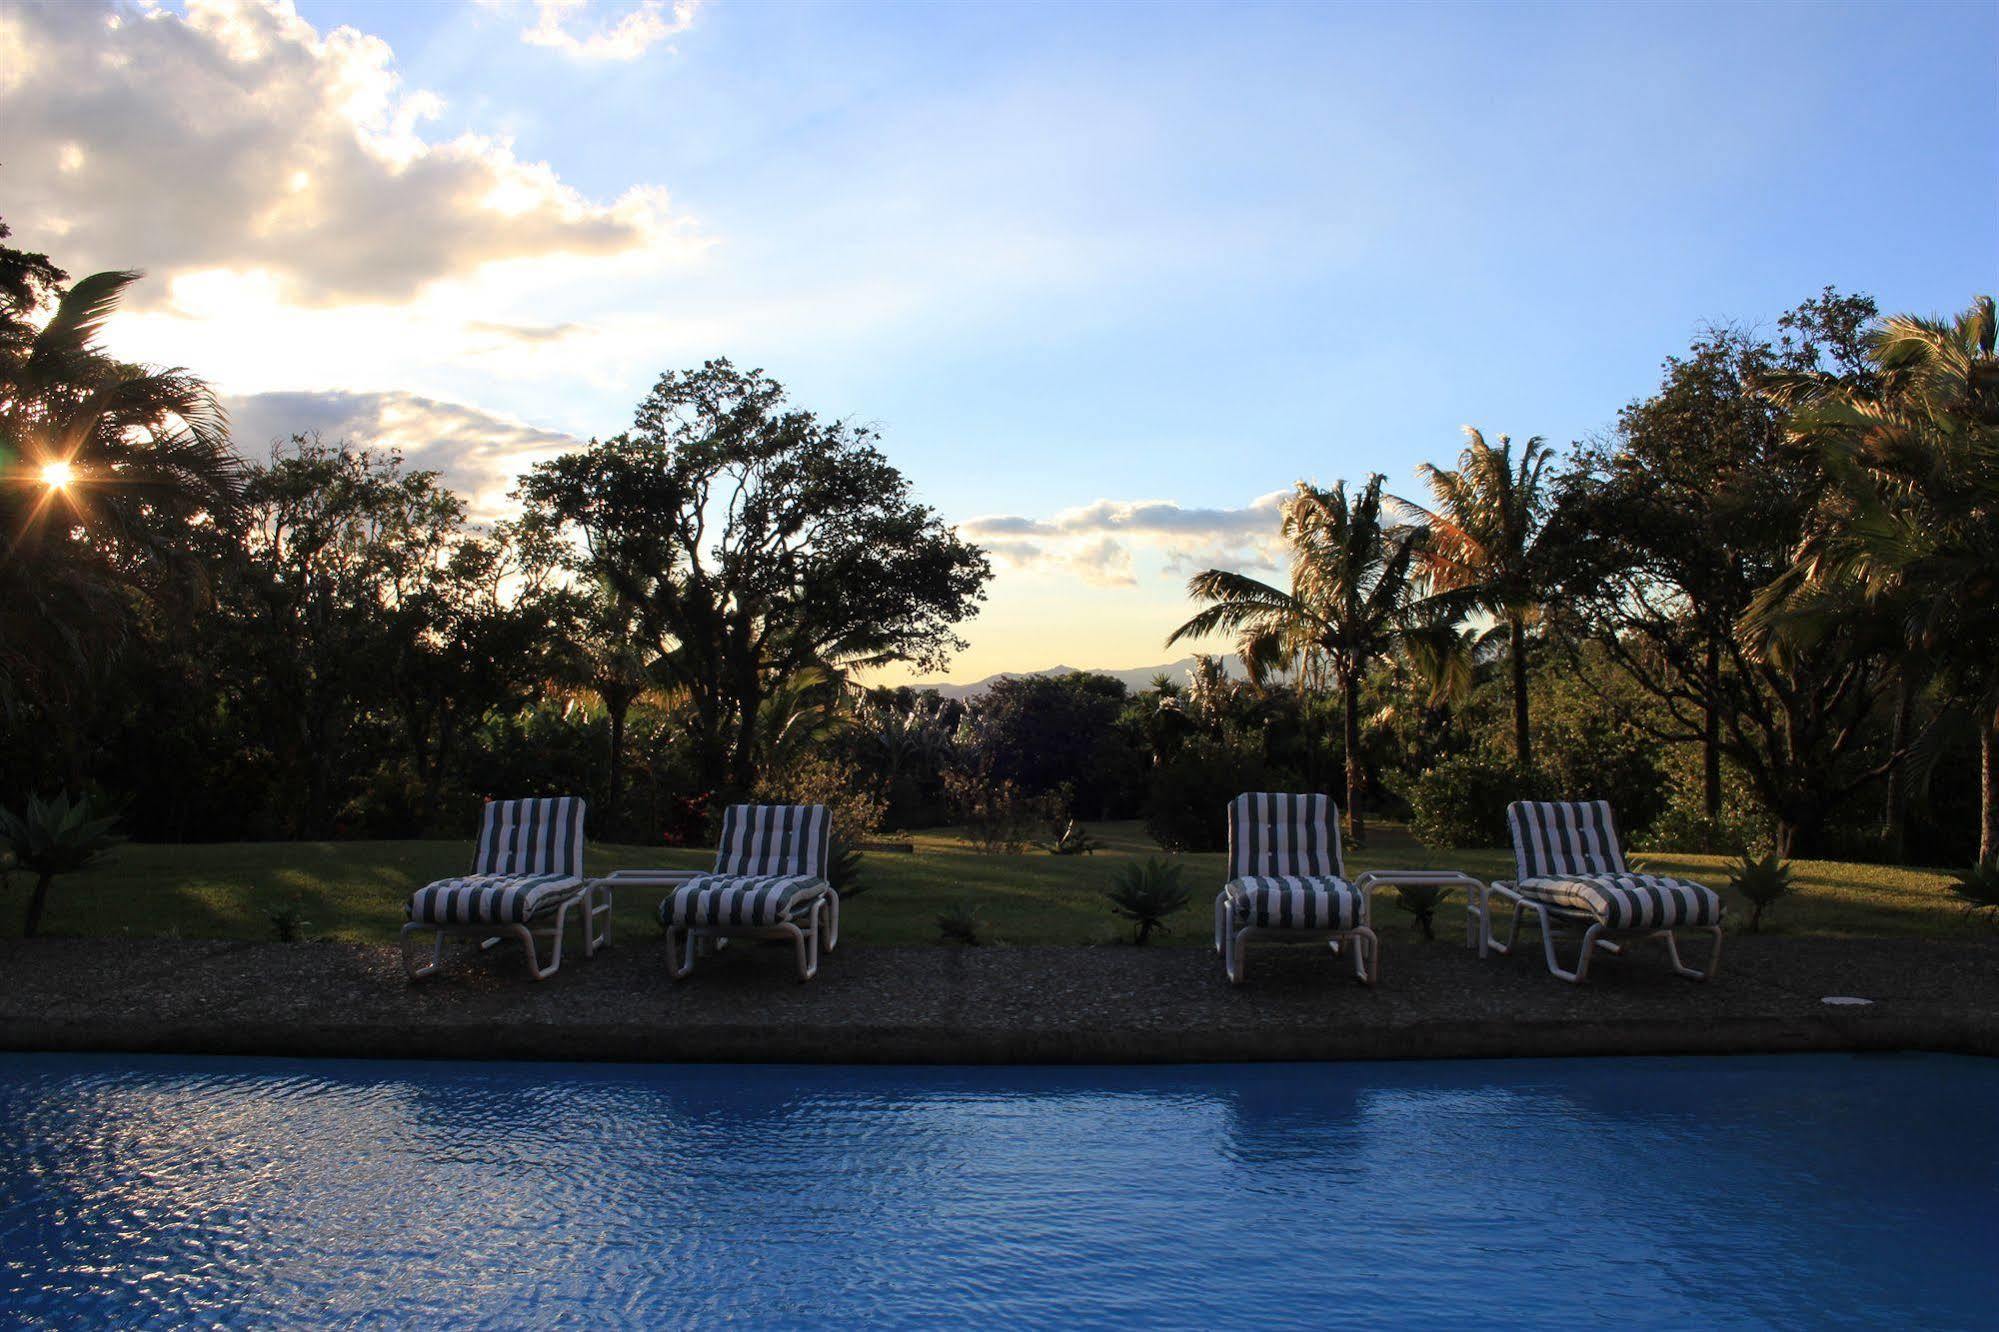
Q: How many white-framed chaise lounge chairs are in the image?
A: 4